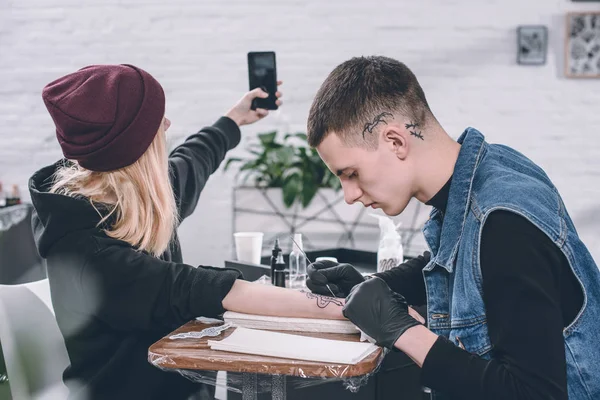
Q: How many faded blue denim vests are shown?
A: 1